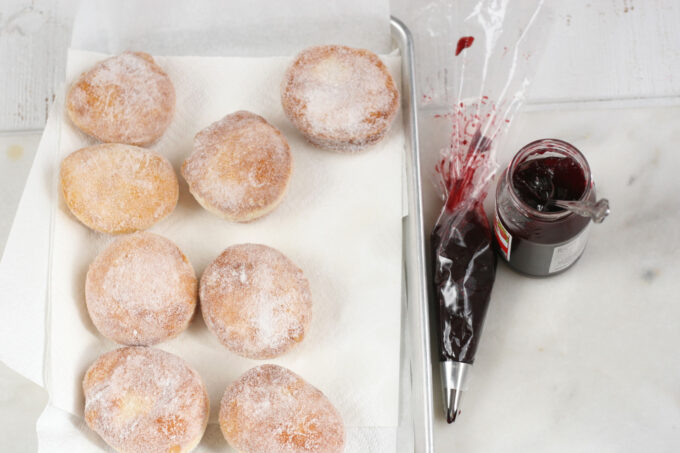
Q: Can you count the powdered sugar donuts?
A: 8